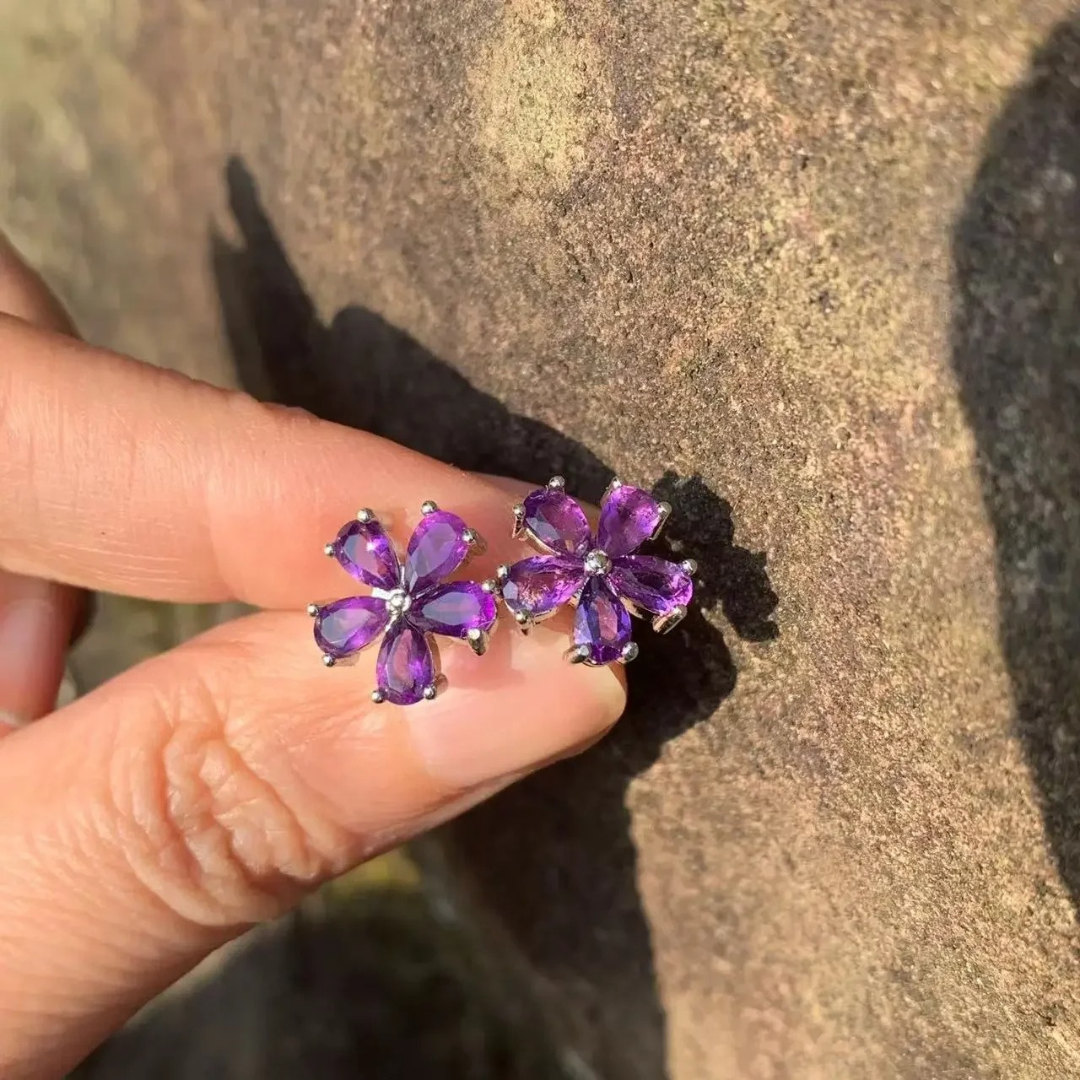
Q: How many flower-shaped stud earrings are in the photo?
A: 2